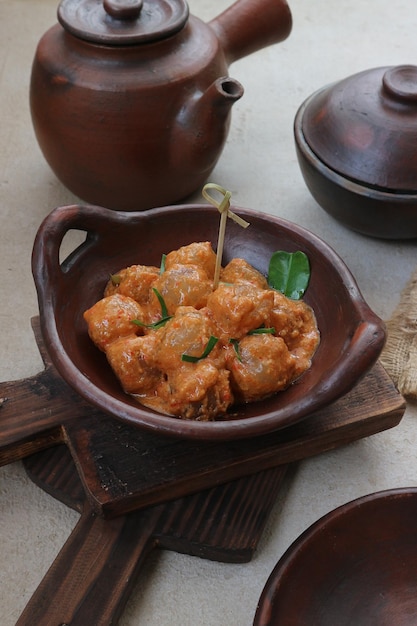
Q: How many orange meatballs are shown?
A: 11